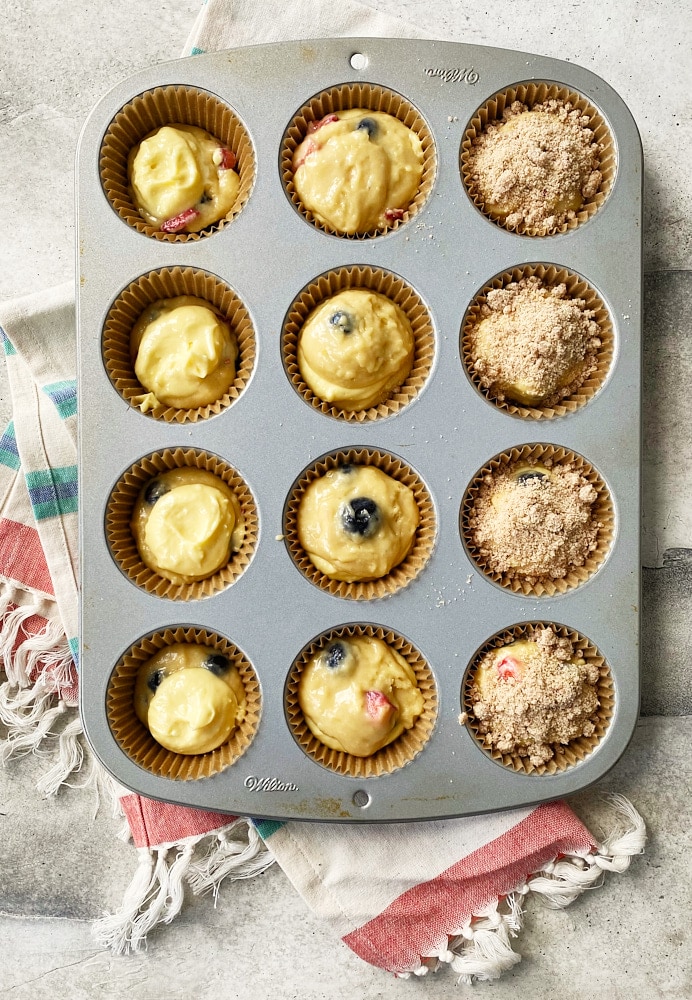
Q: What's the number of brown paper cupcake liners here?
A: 12